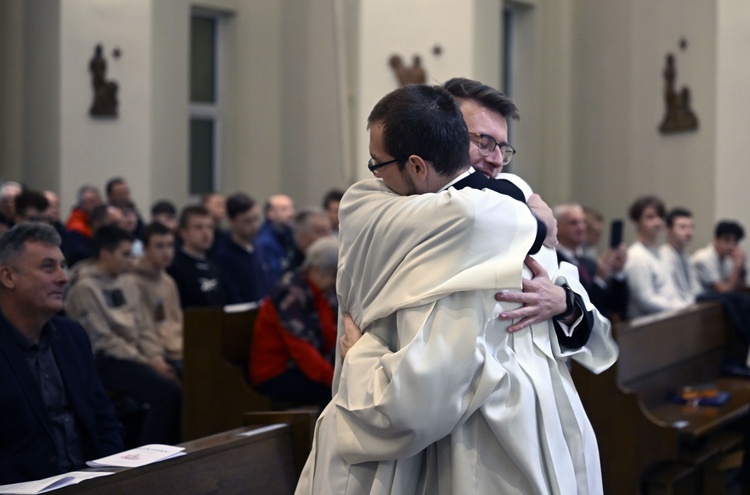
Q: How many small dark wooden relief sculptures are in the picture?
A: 3